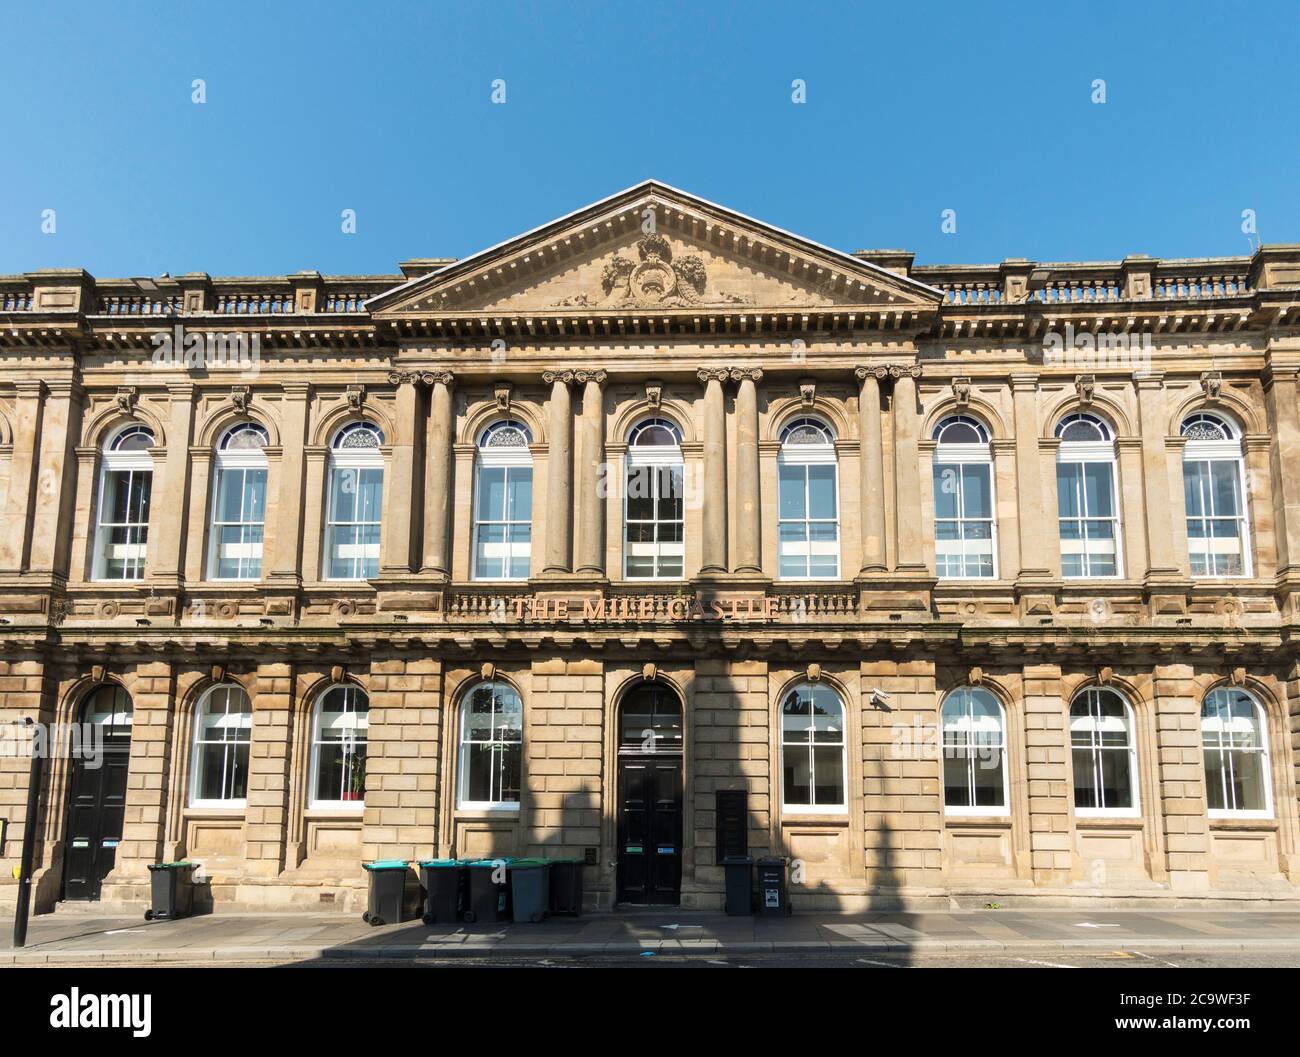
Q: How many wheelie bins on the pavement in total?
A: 8